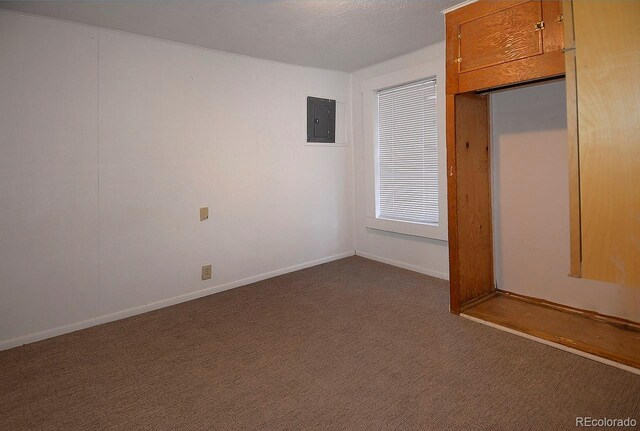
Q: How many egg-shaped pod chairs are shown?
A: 0